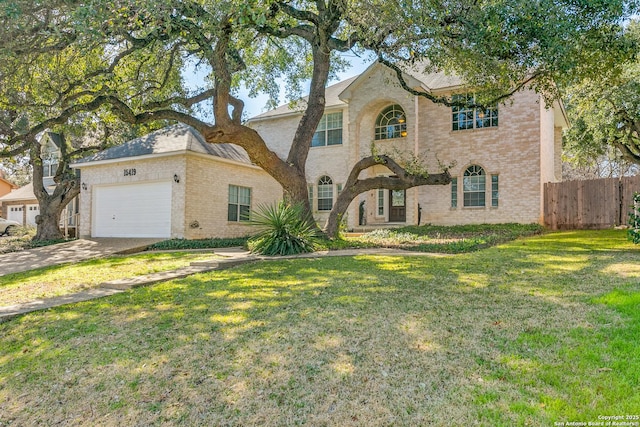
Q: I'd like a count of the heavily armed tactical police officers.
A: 0